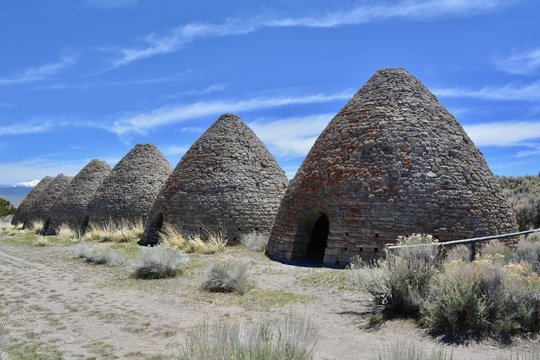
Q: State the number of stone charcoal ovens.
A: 6